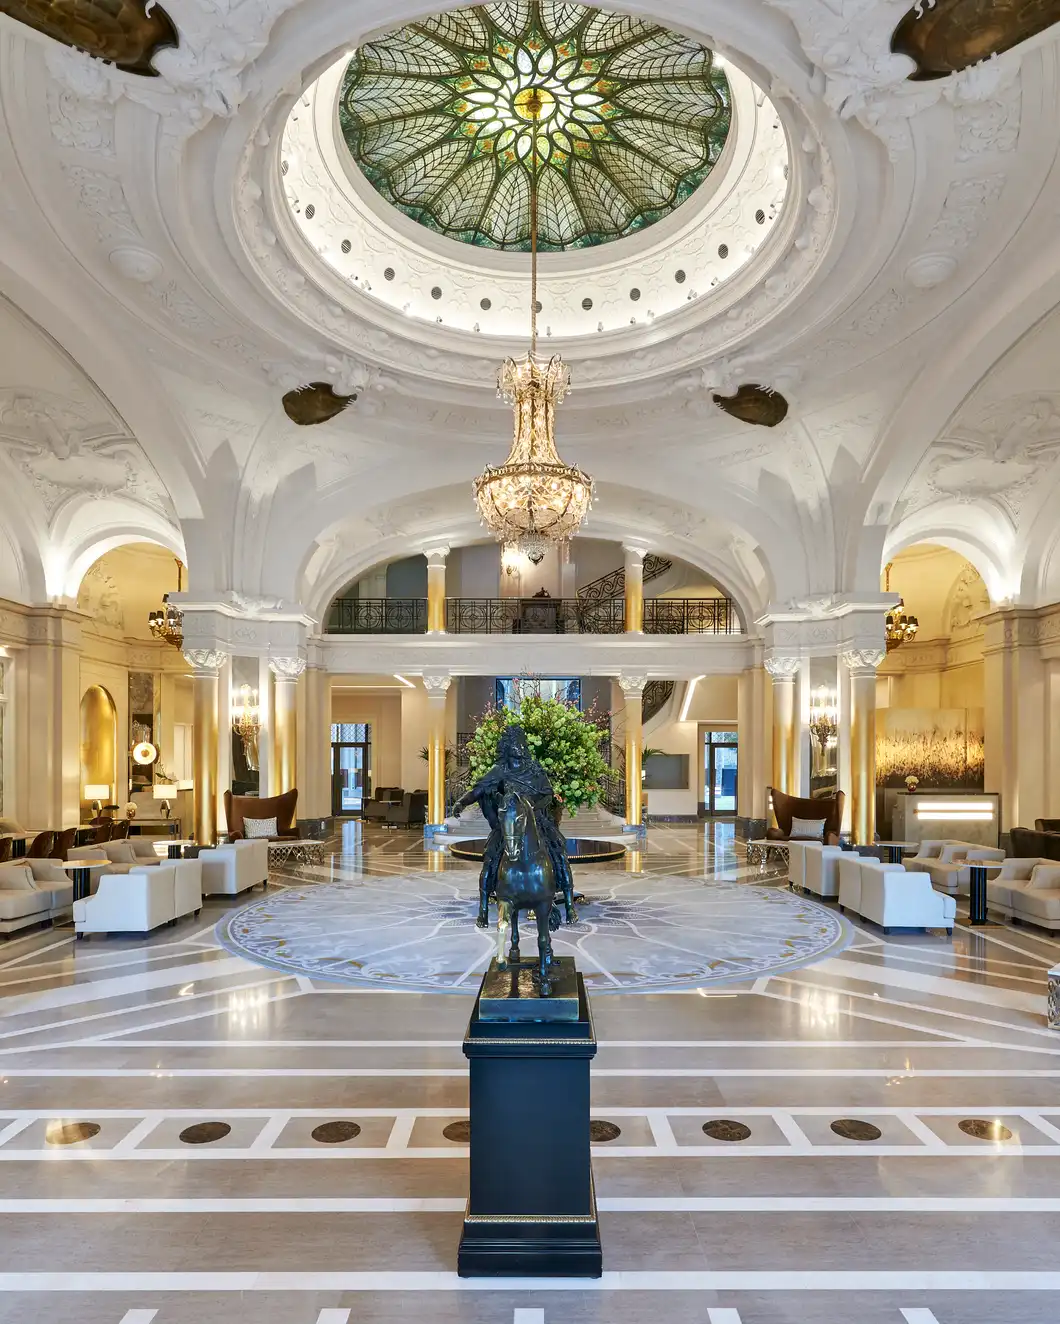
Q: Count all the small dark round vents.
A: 13